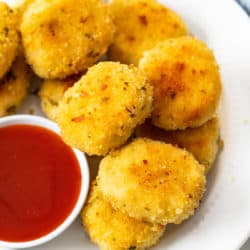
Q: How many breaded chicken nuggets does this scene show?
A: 10